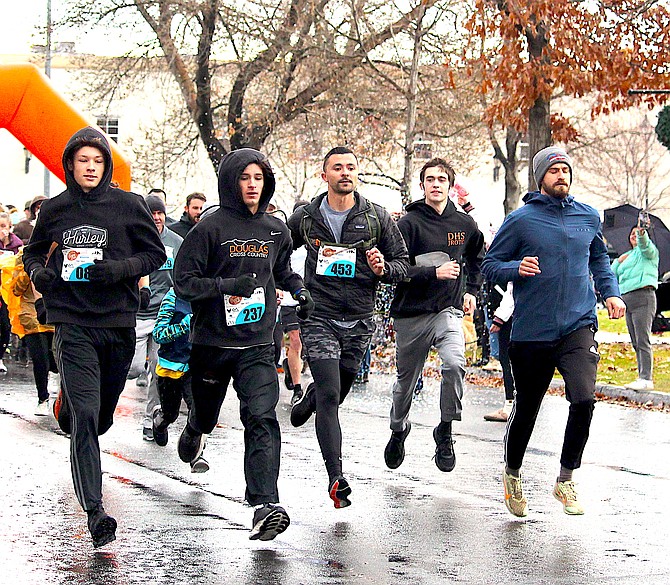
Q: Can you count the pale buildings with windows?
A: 1